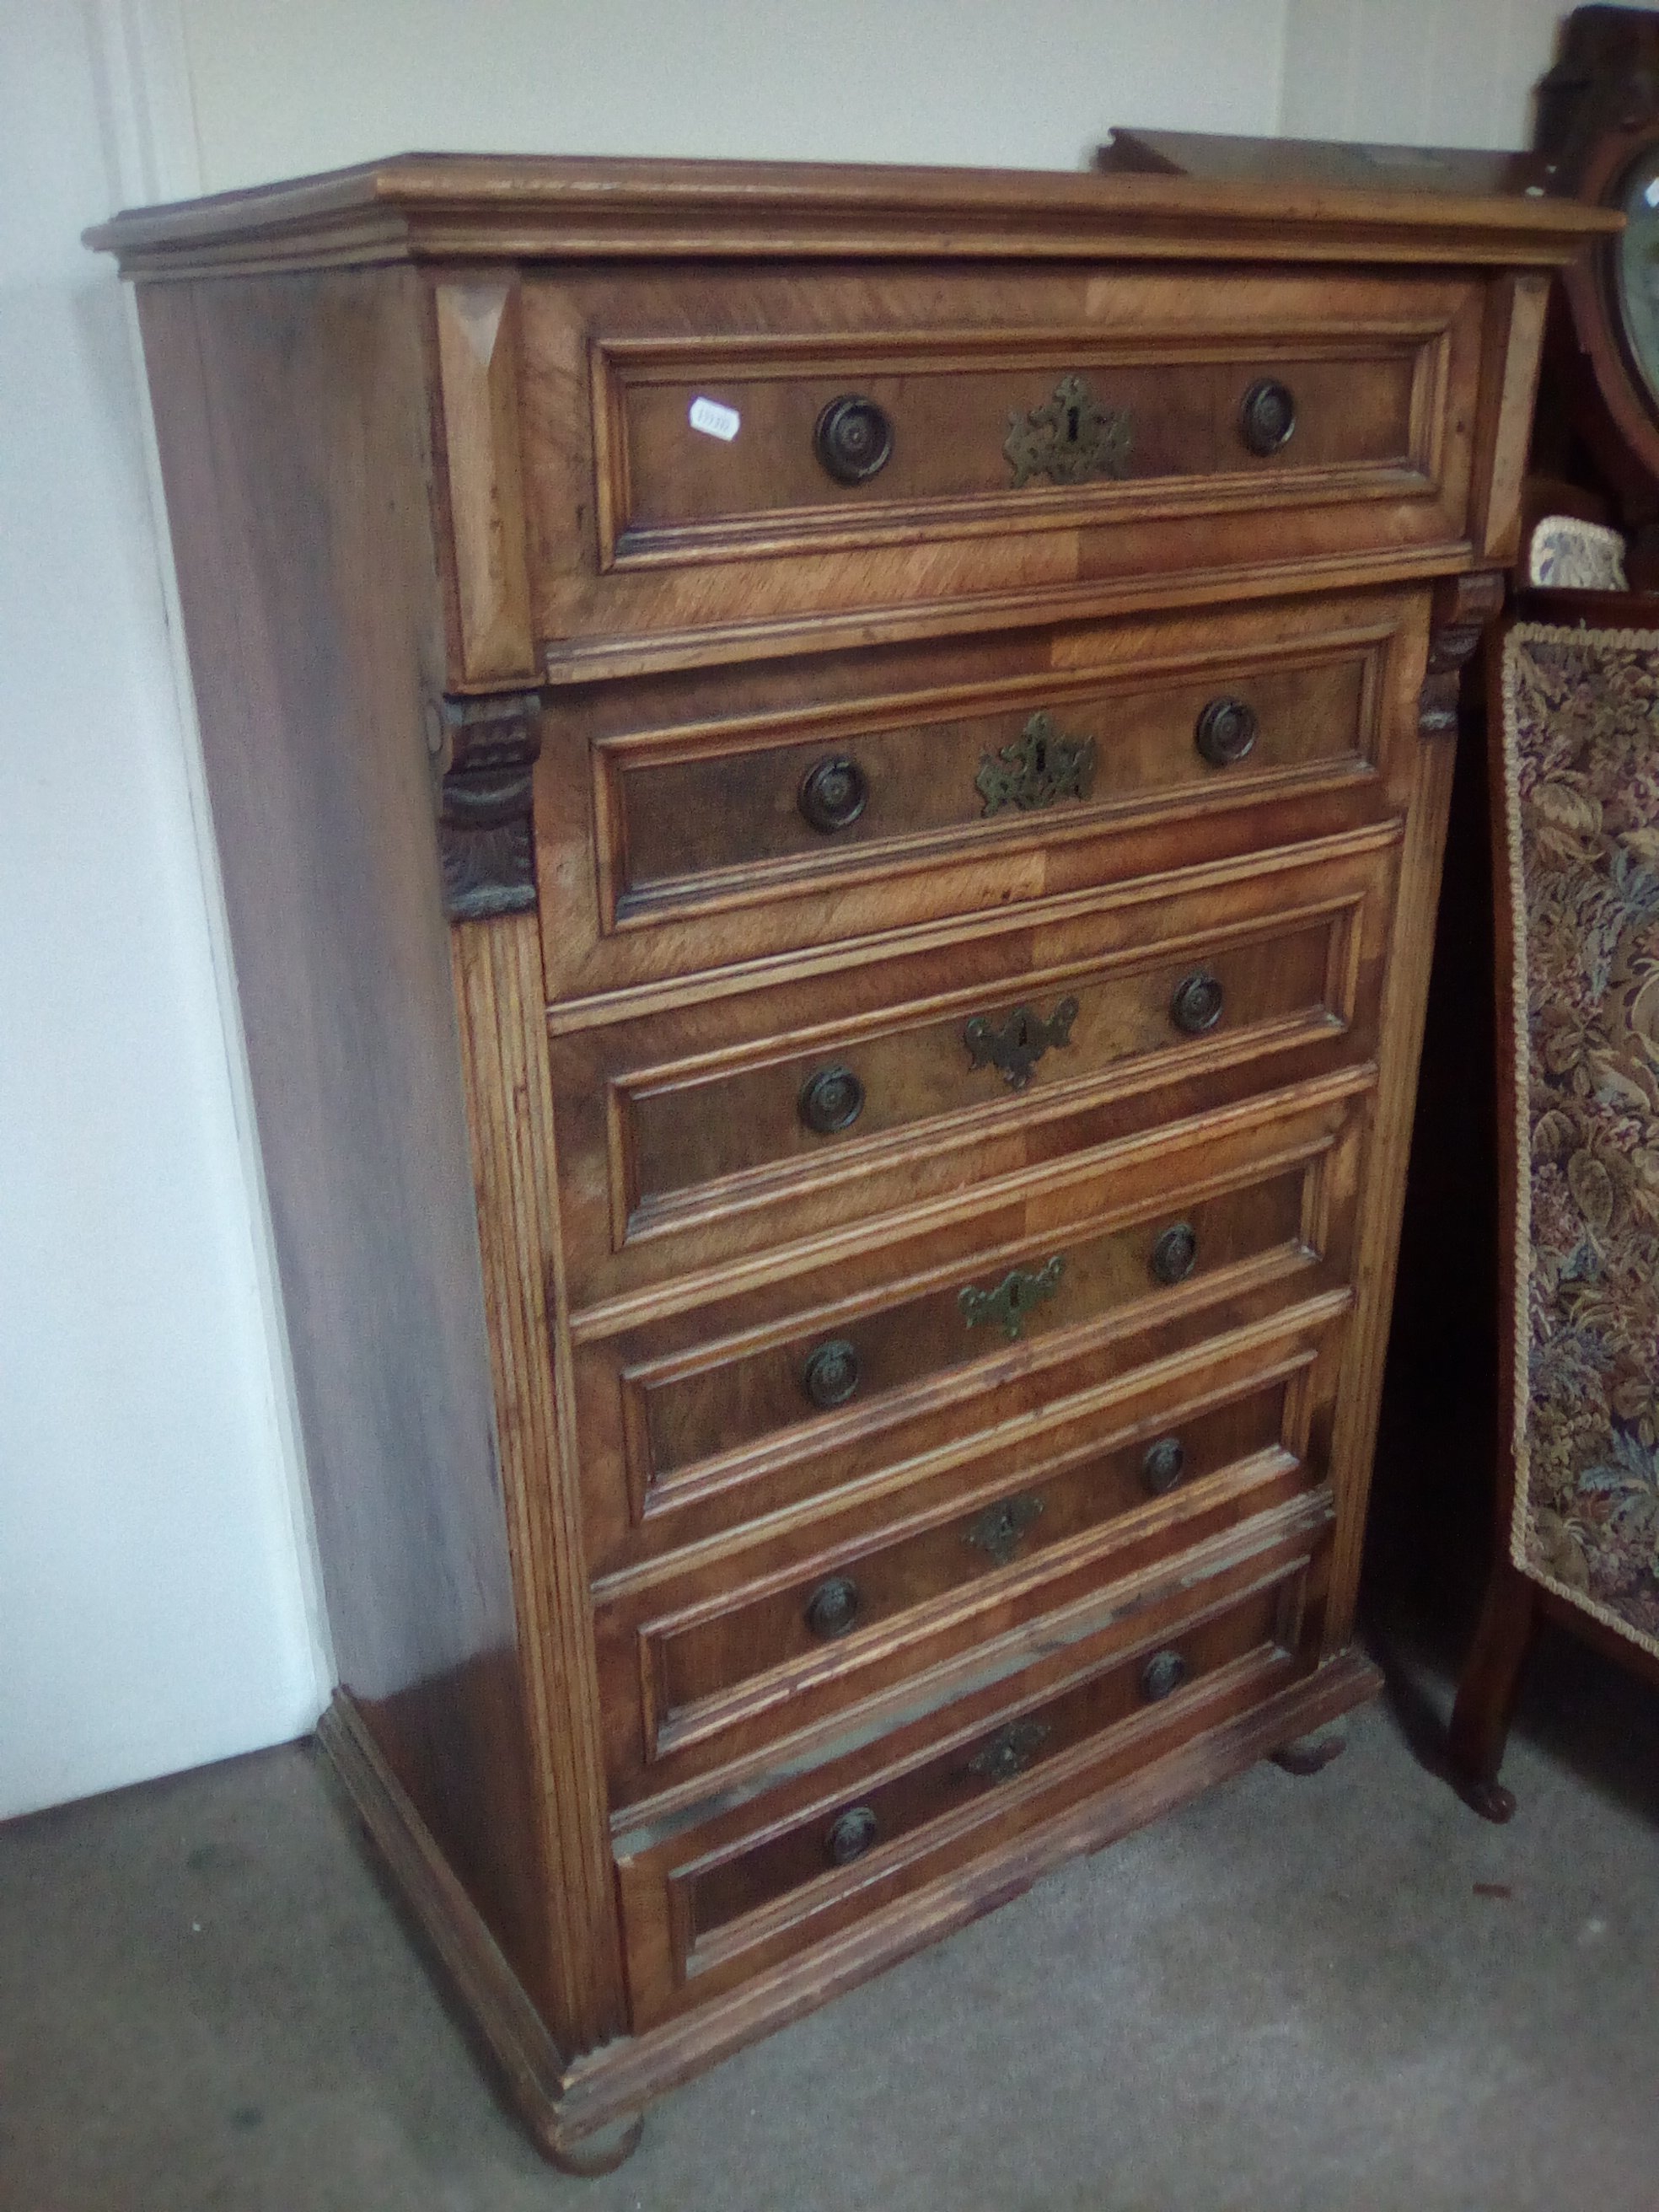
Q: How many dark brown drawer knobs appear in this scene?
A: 12